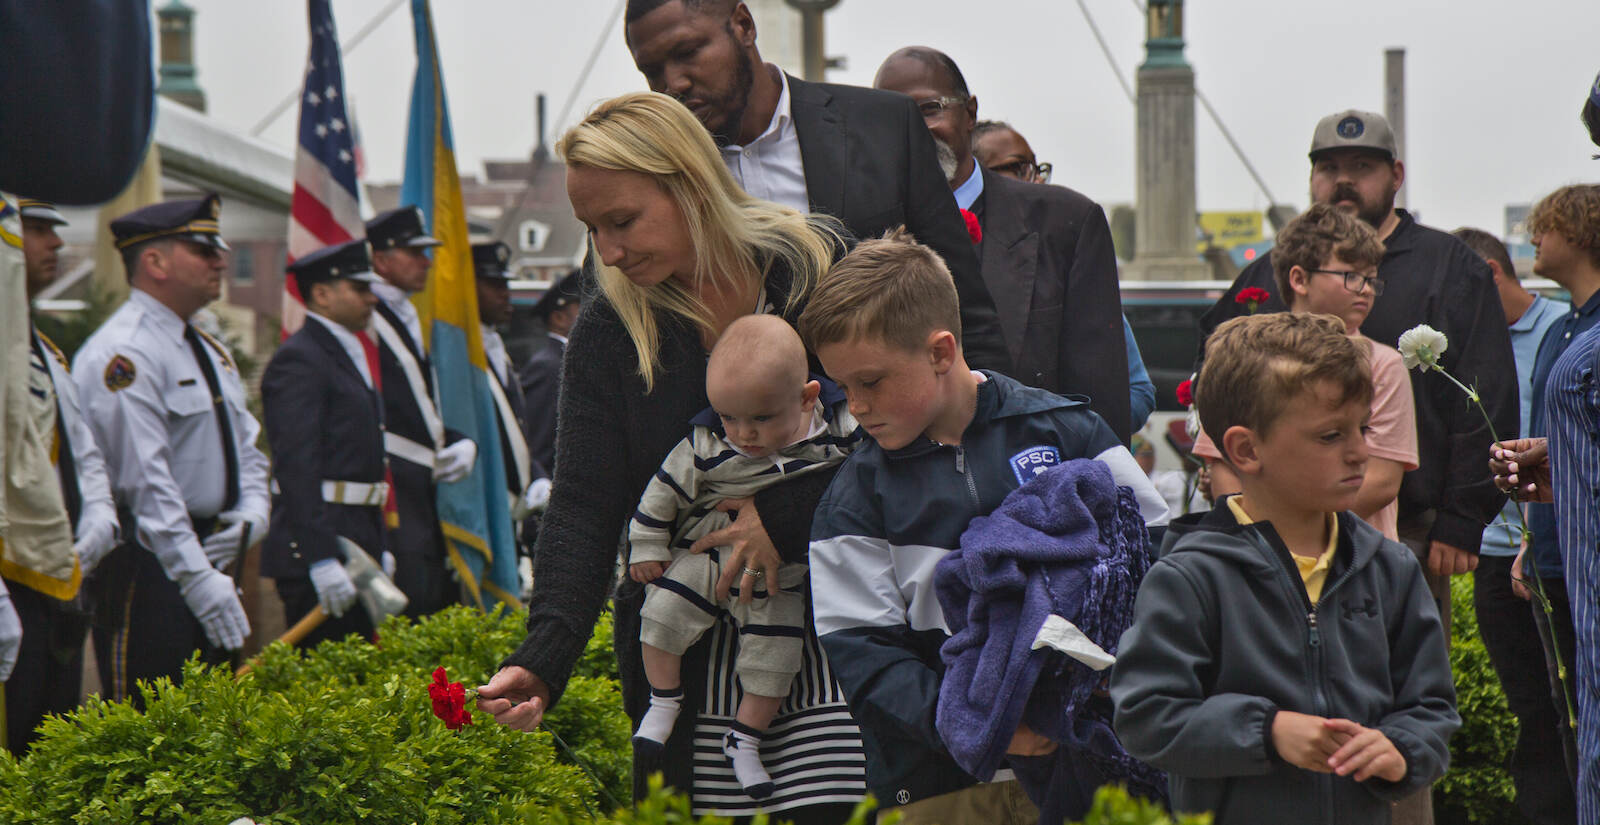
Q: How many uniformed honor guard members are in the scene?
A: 6